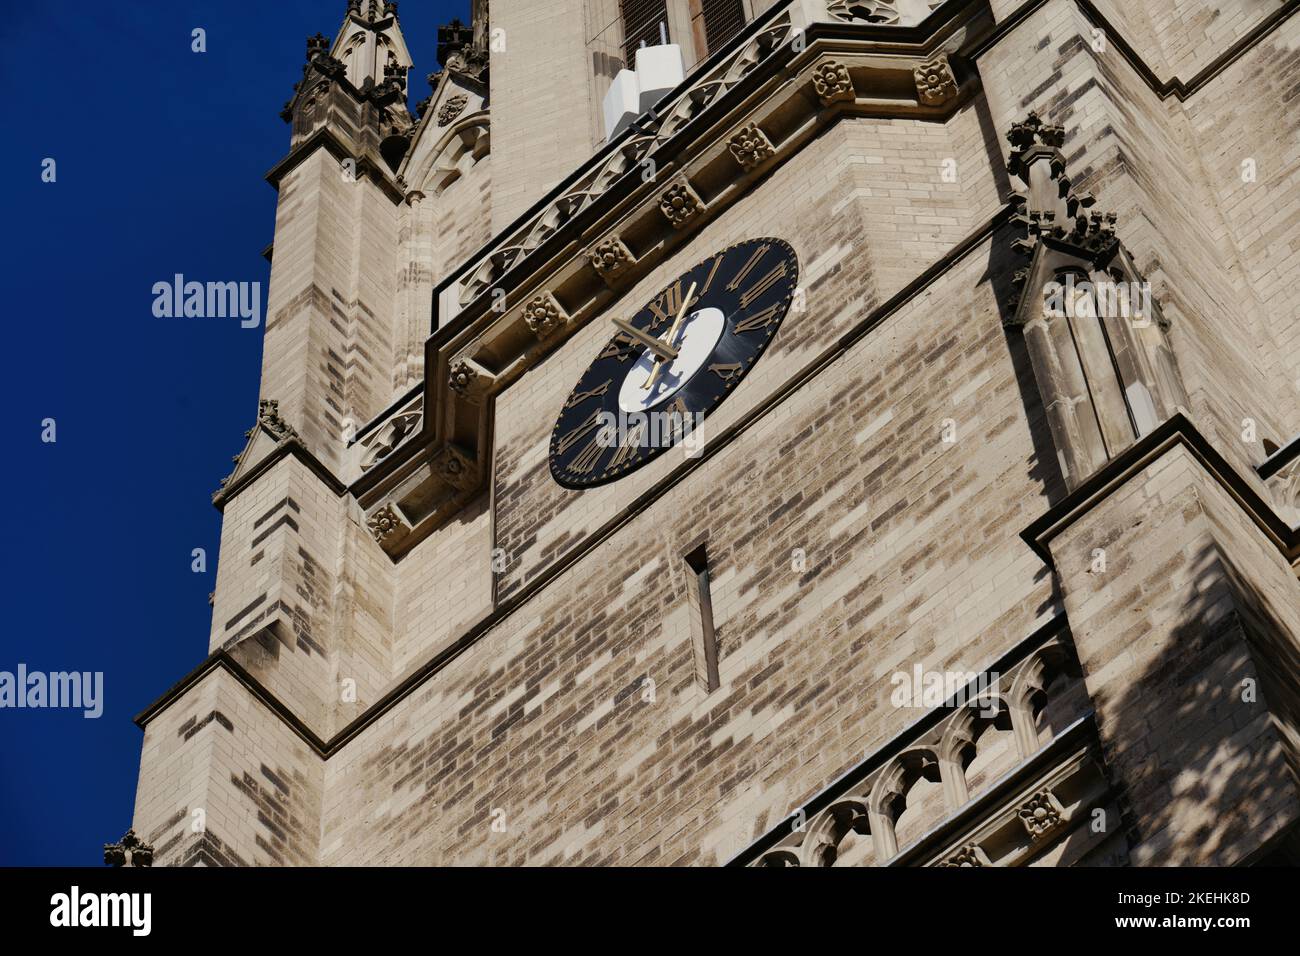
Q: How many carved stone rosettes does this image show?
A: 11